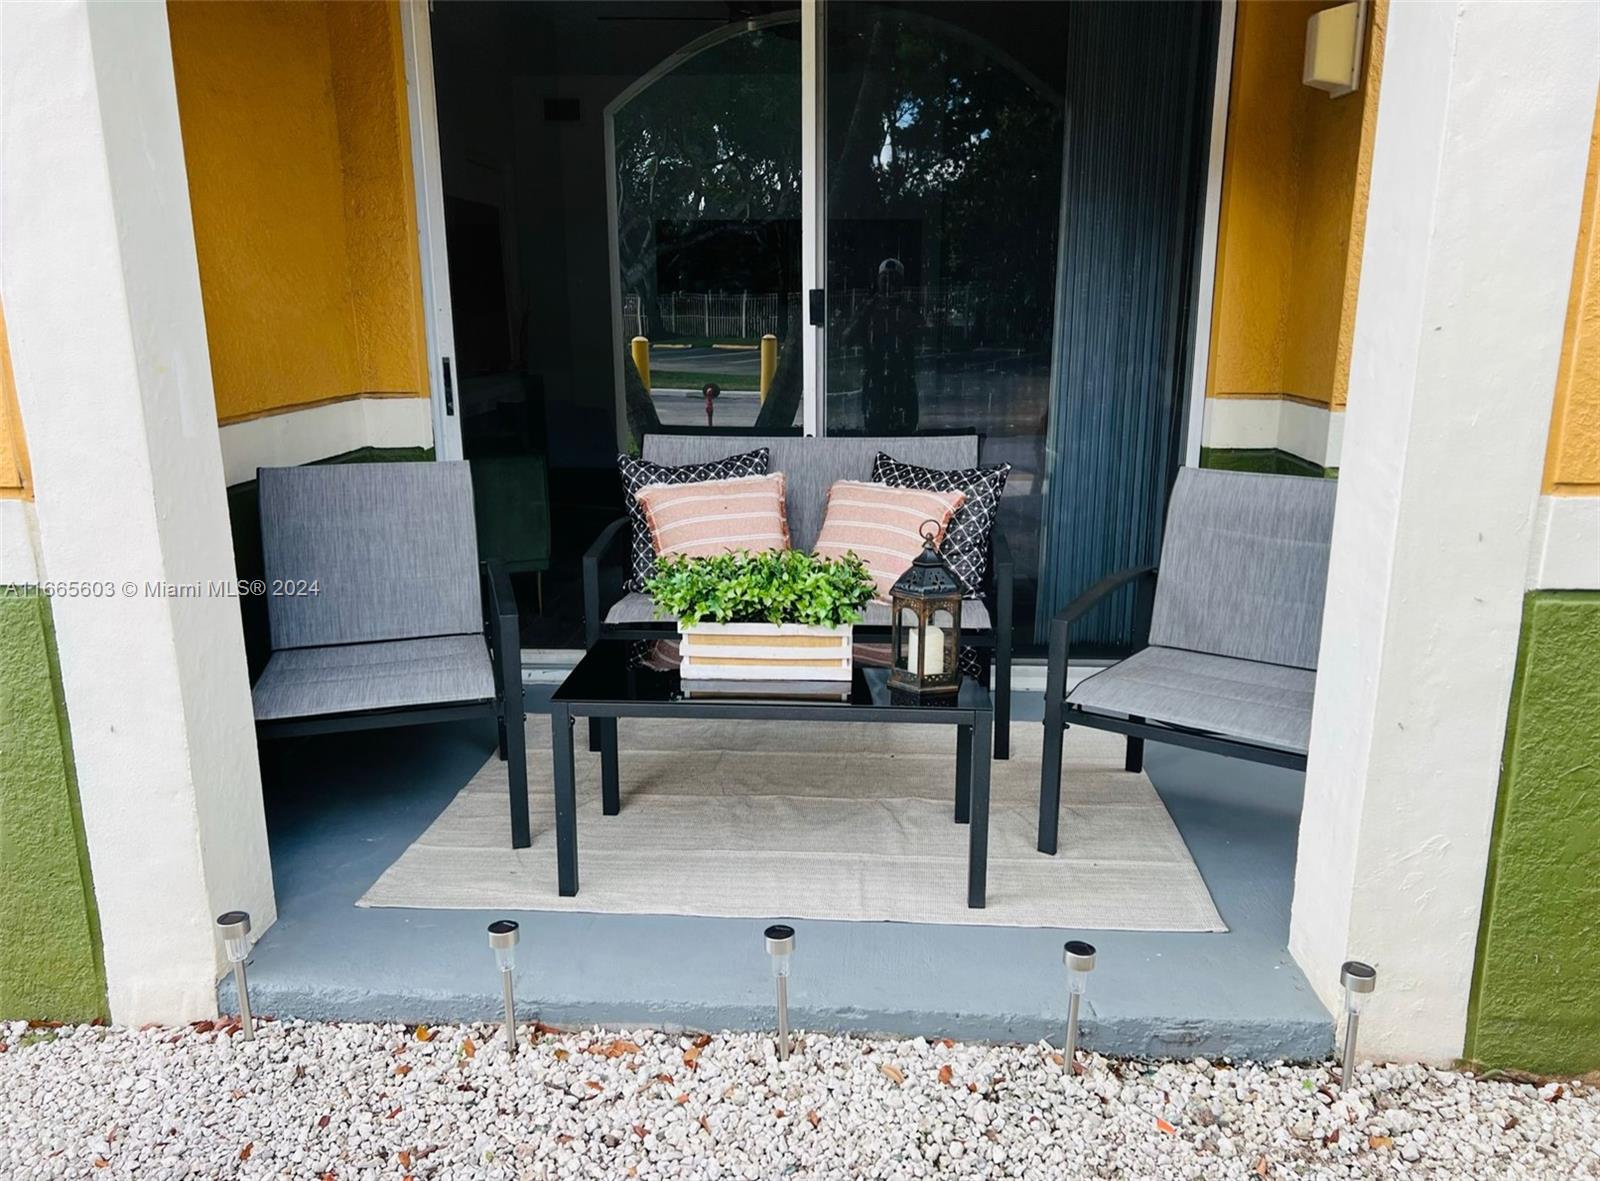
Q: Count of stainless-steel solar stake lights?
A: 5